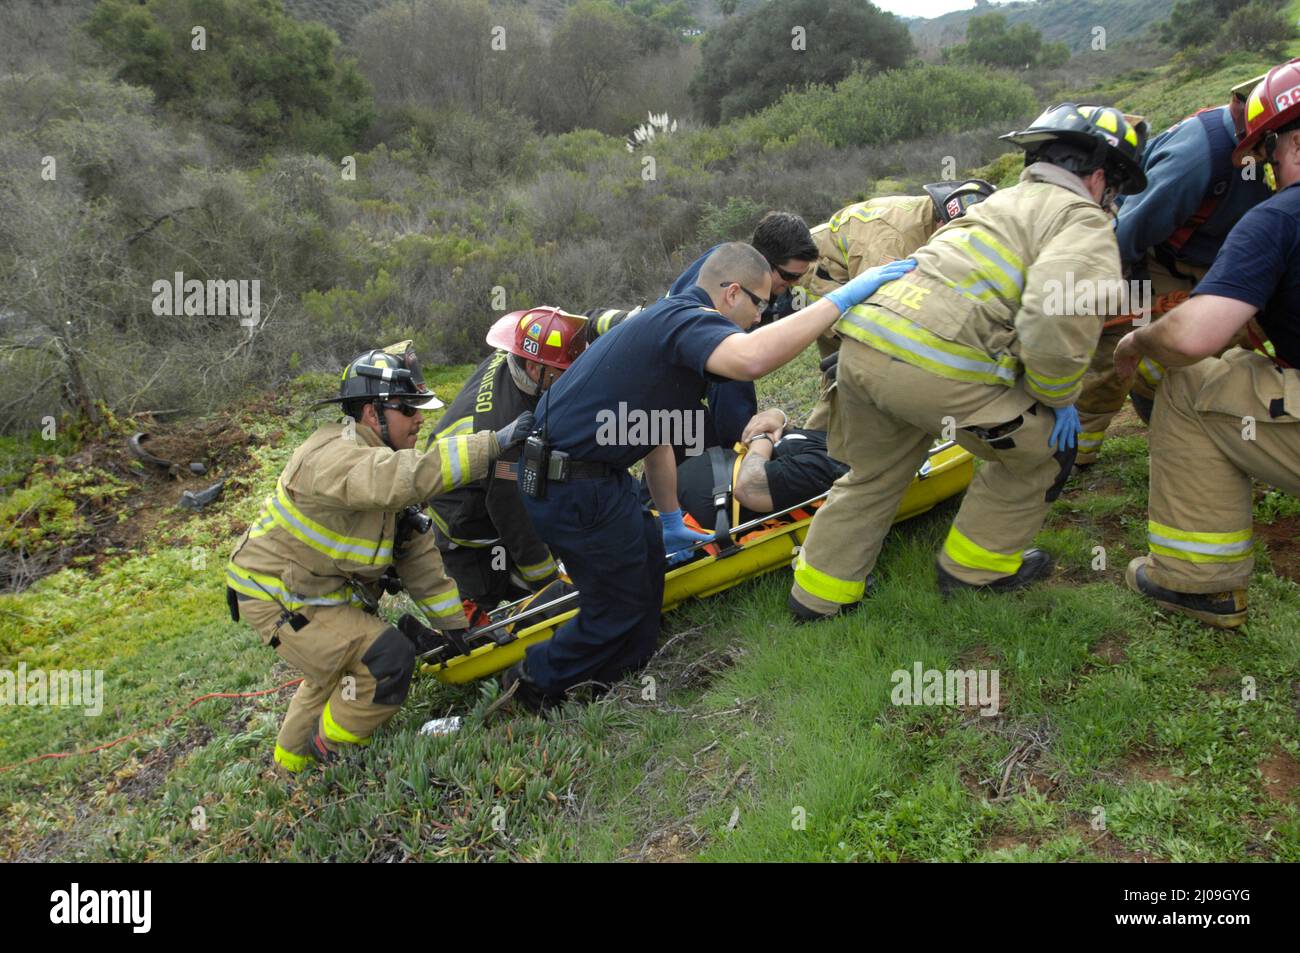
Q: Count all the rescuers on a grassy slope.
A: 8